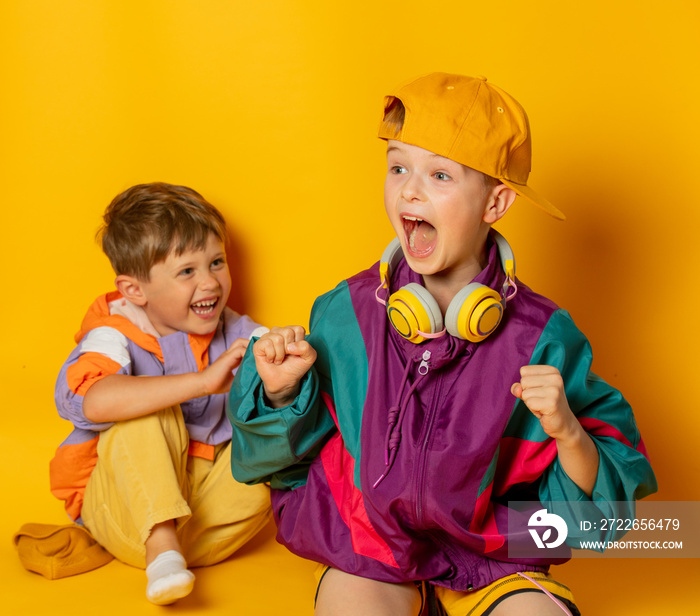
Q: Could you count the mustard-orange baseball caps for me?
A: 1